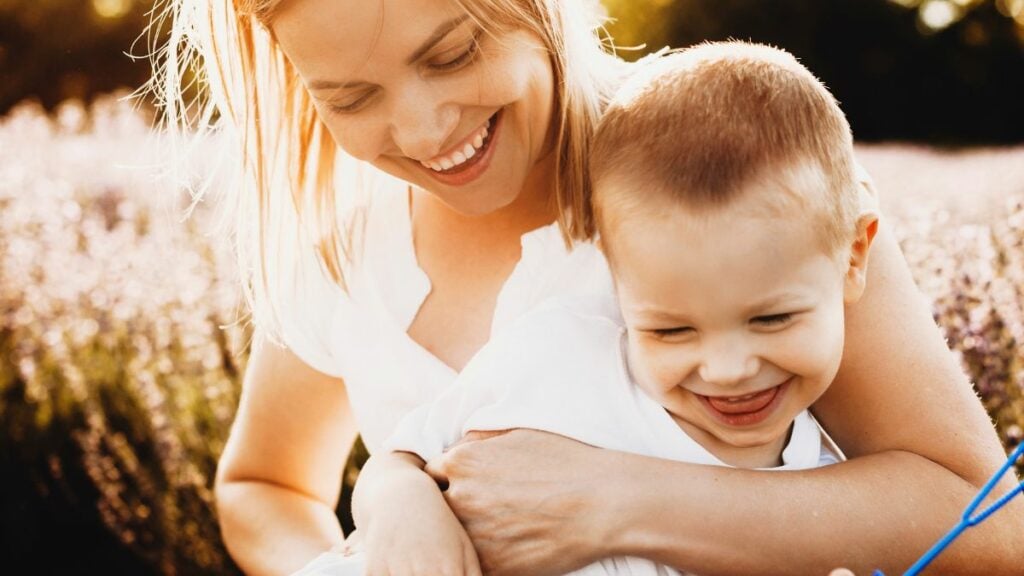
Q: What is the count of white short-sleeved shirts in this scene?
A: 2